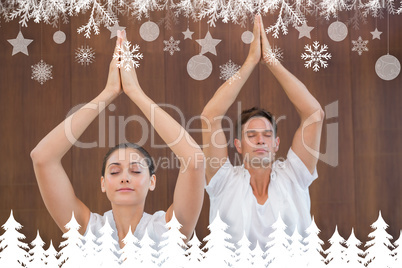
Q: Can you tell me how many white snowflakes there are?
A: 8